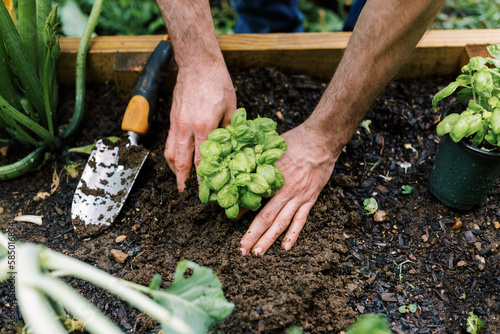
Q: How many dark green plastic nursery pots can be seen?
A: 1